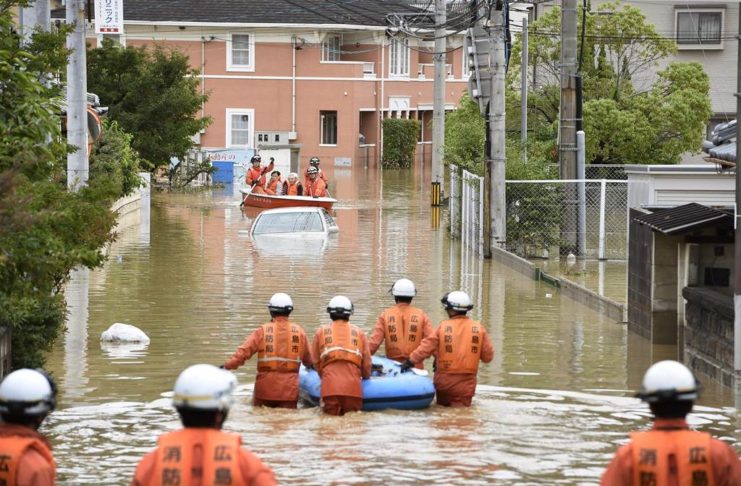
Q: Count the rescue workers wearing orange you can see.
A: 10